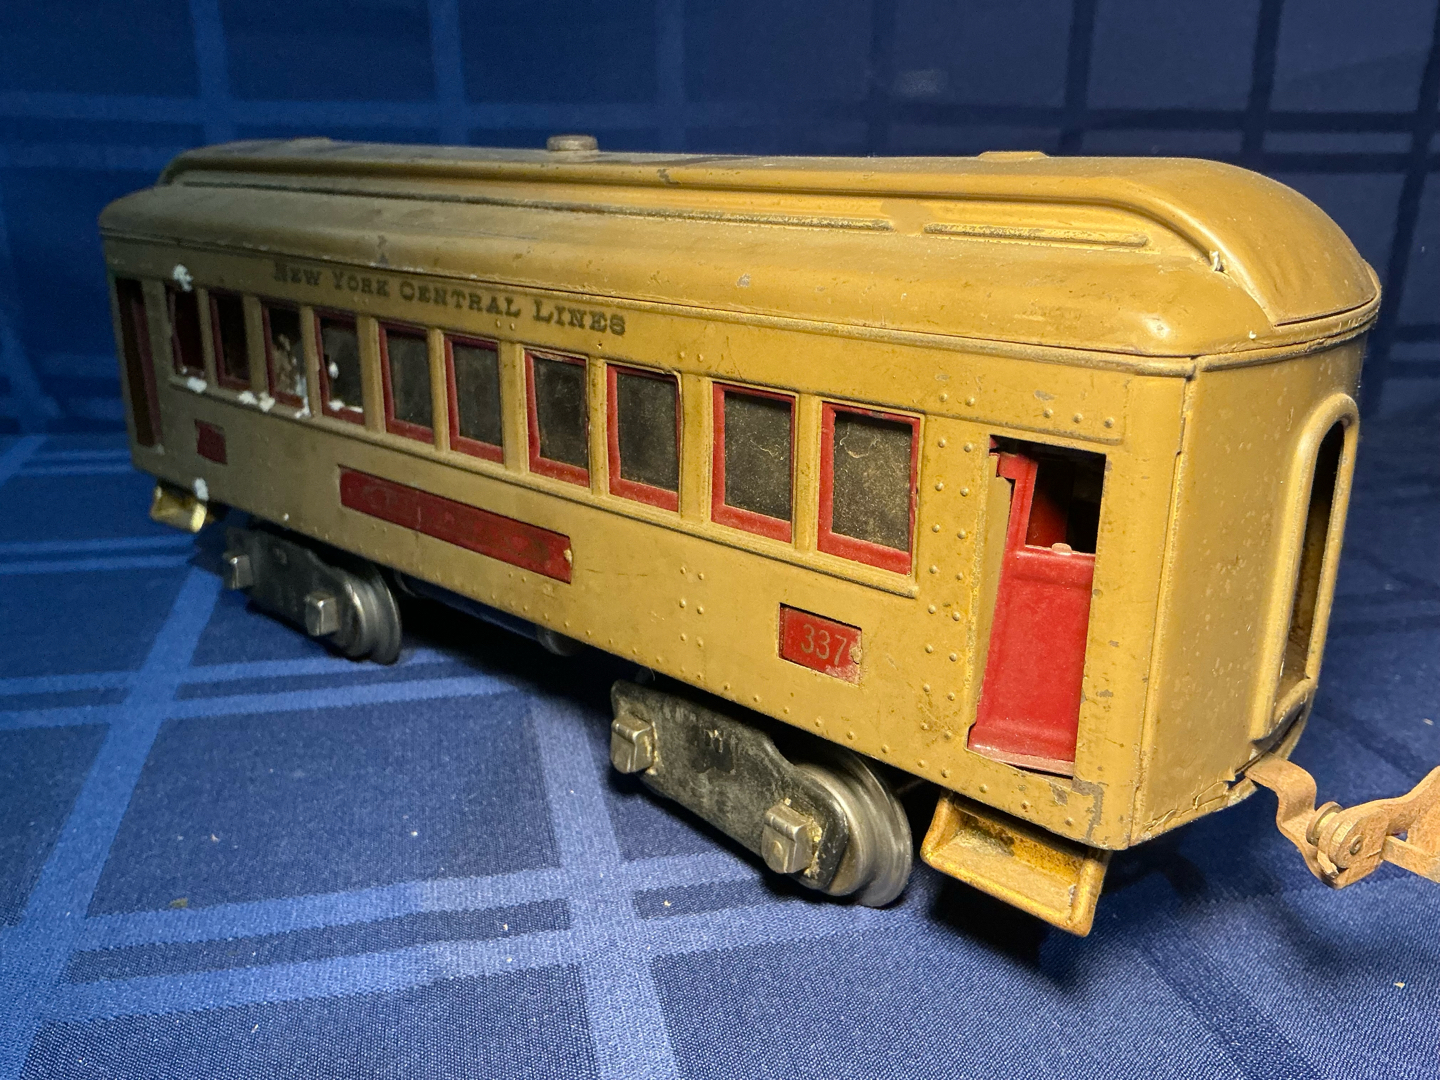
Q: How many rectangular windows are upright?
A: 10